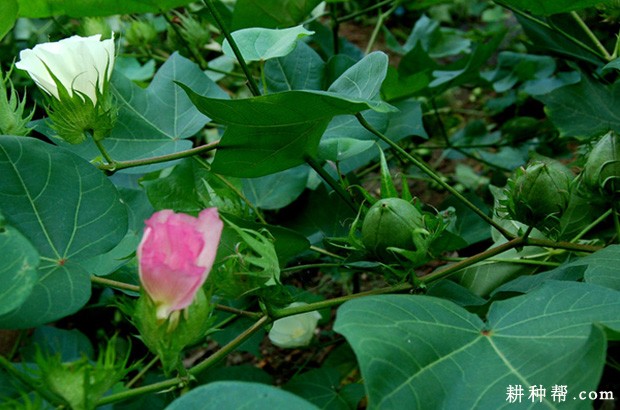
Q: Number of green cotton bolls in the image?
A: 3